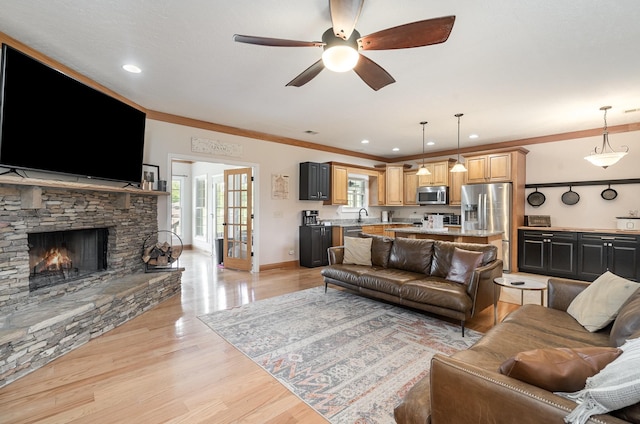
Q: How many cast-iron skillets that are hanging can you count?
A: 3